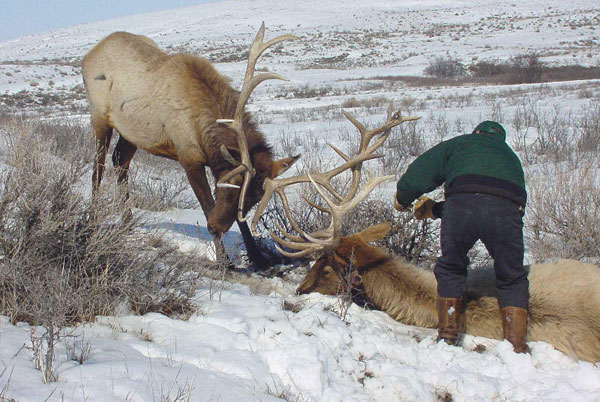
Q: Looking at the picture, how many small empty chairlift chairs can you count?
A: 0